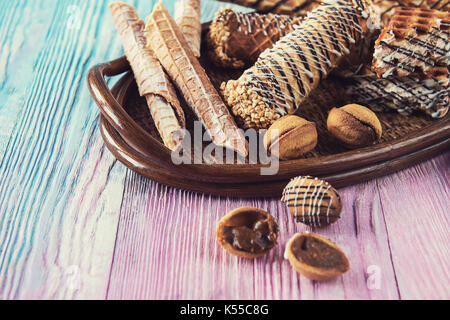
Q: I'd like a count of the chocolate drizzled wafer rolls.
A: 2